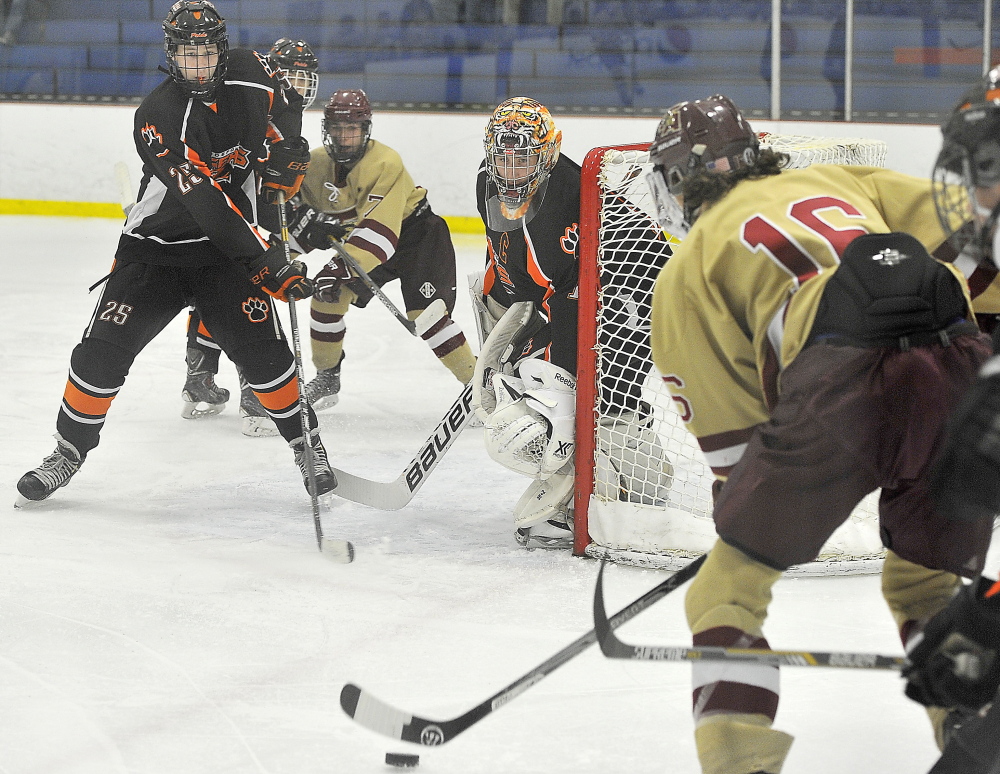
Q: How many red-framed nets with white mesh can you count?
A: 1